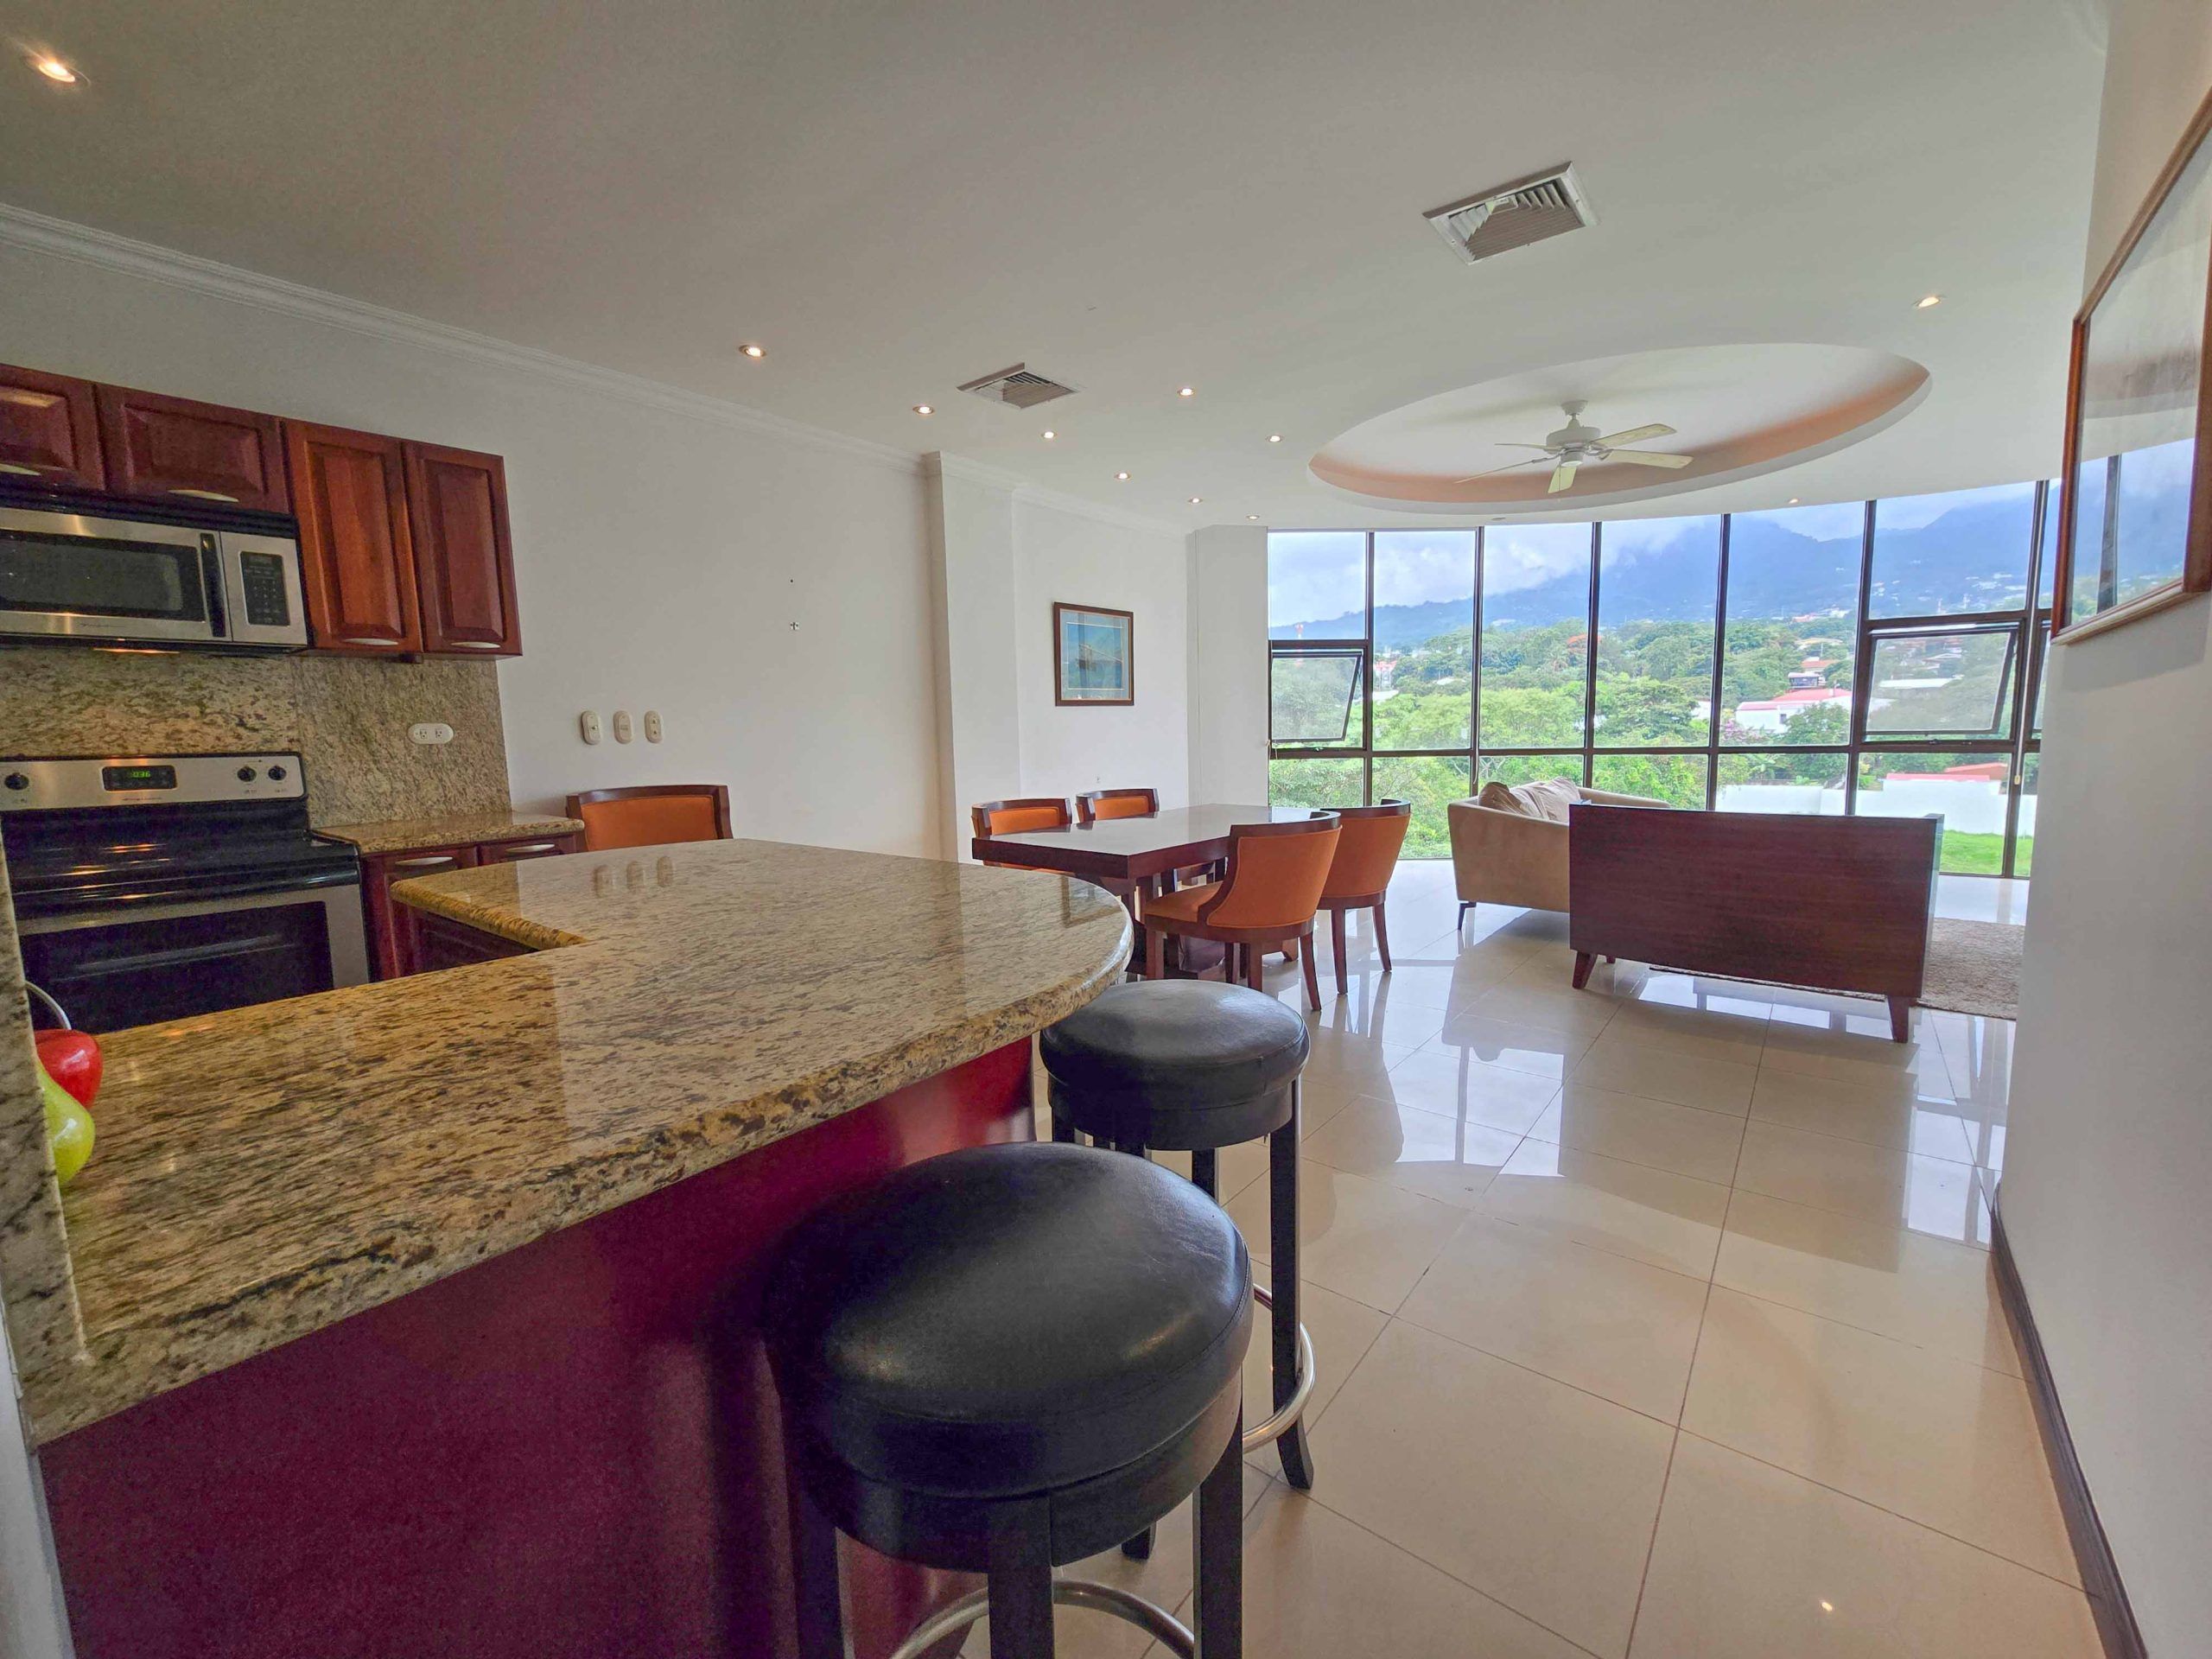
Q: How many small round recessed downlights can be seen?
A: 11